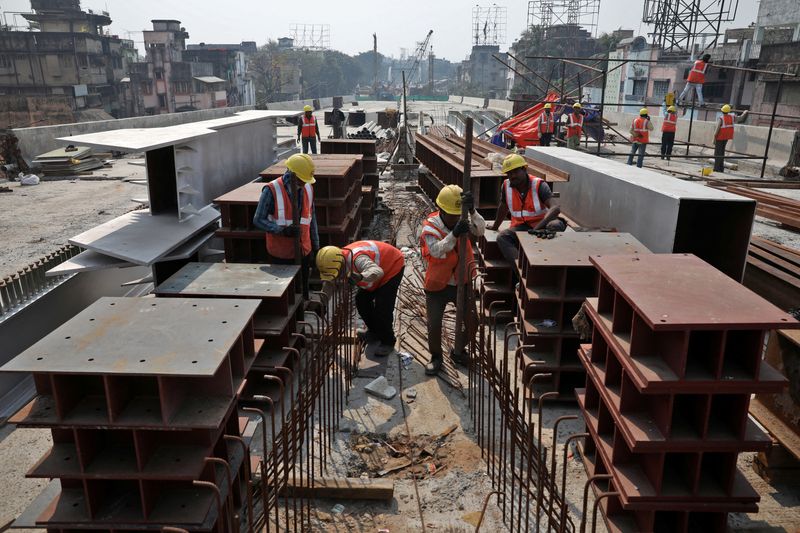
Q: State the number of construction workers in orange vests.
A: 11